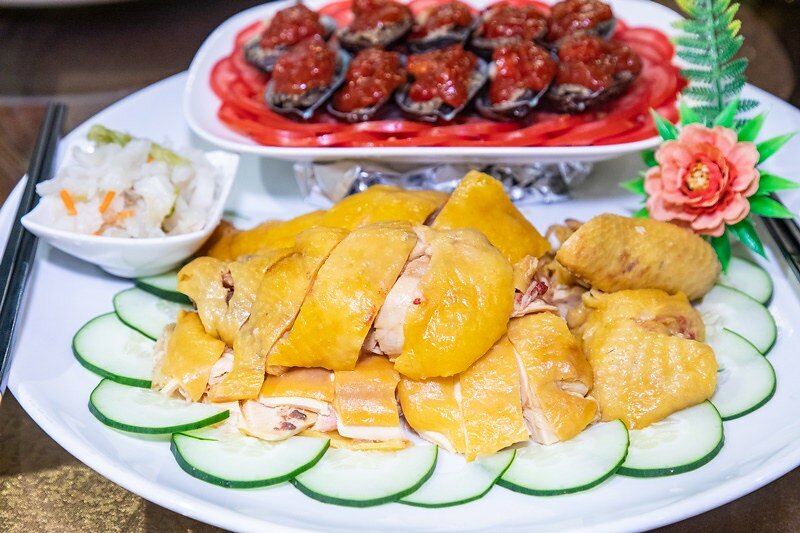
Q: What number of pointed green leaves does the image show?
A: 12